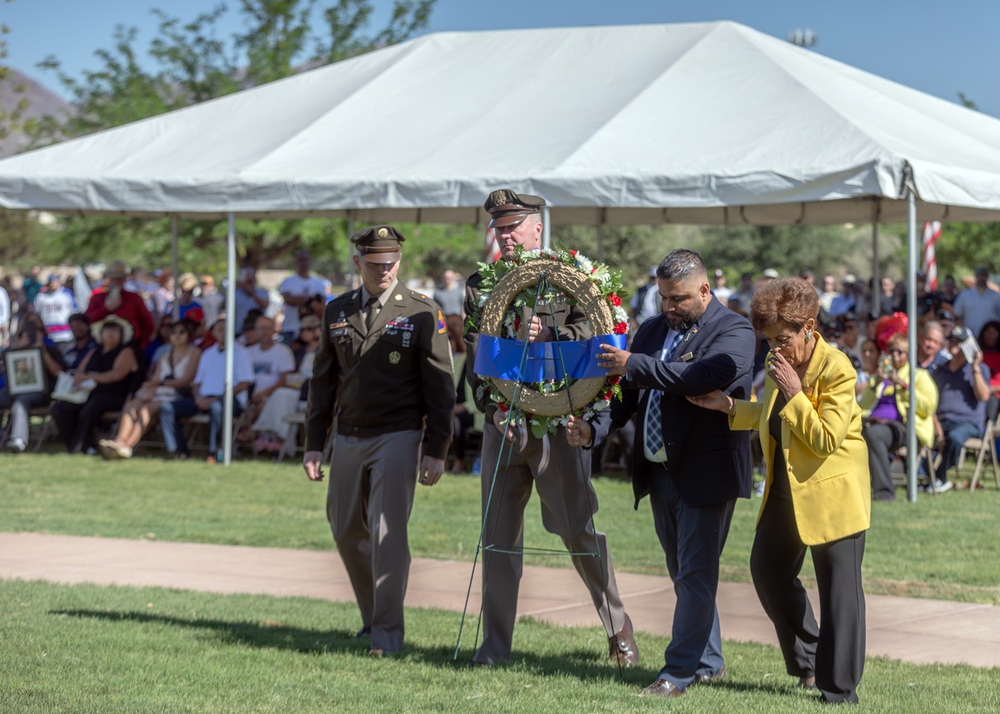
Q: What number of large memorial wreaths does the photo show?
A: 1